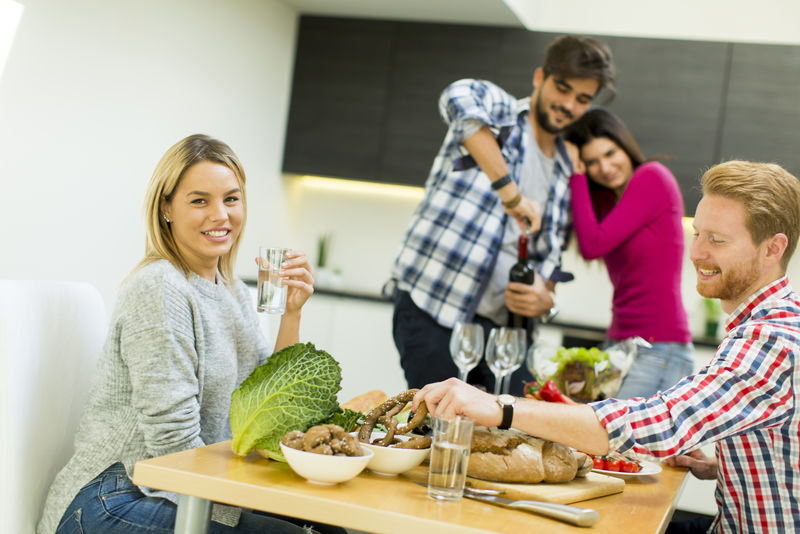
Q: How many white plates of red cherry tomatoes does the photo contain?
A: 1